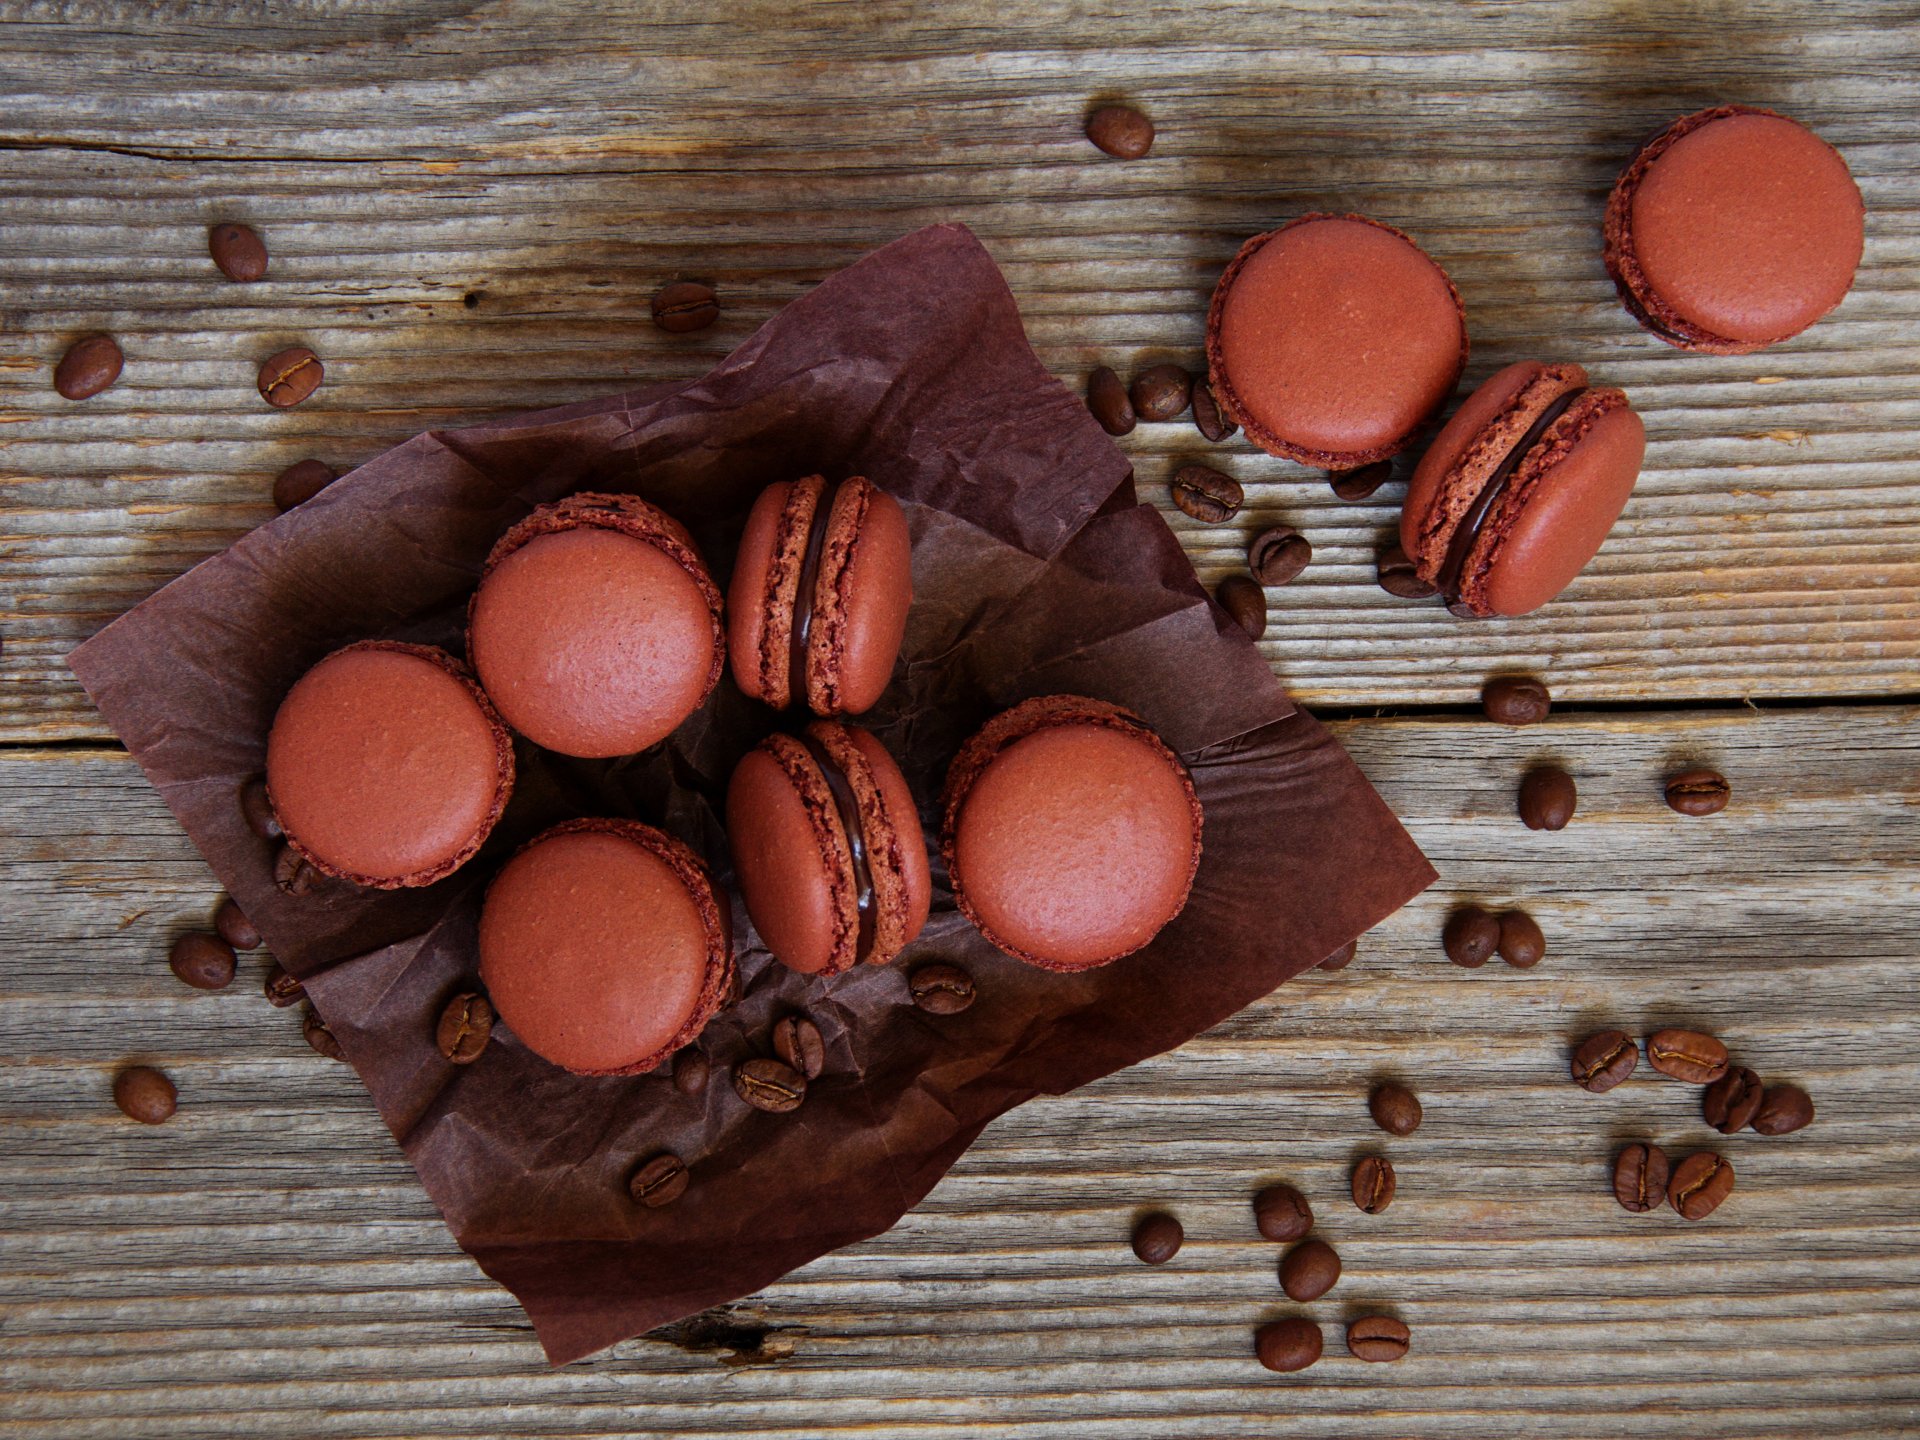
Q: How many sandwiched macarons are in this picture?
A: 9